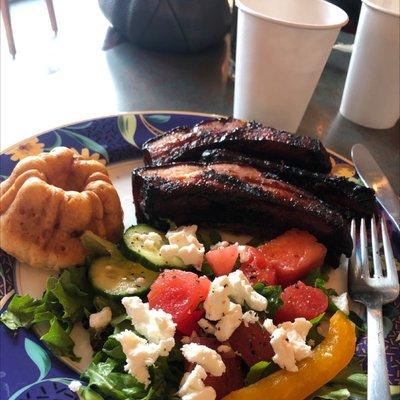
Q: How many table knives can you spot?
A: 1